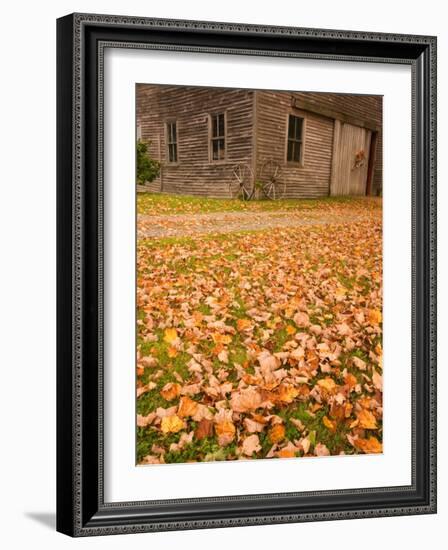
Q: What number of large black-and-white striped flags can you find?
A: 0